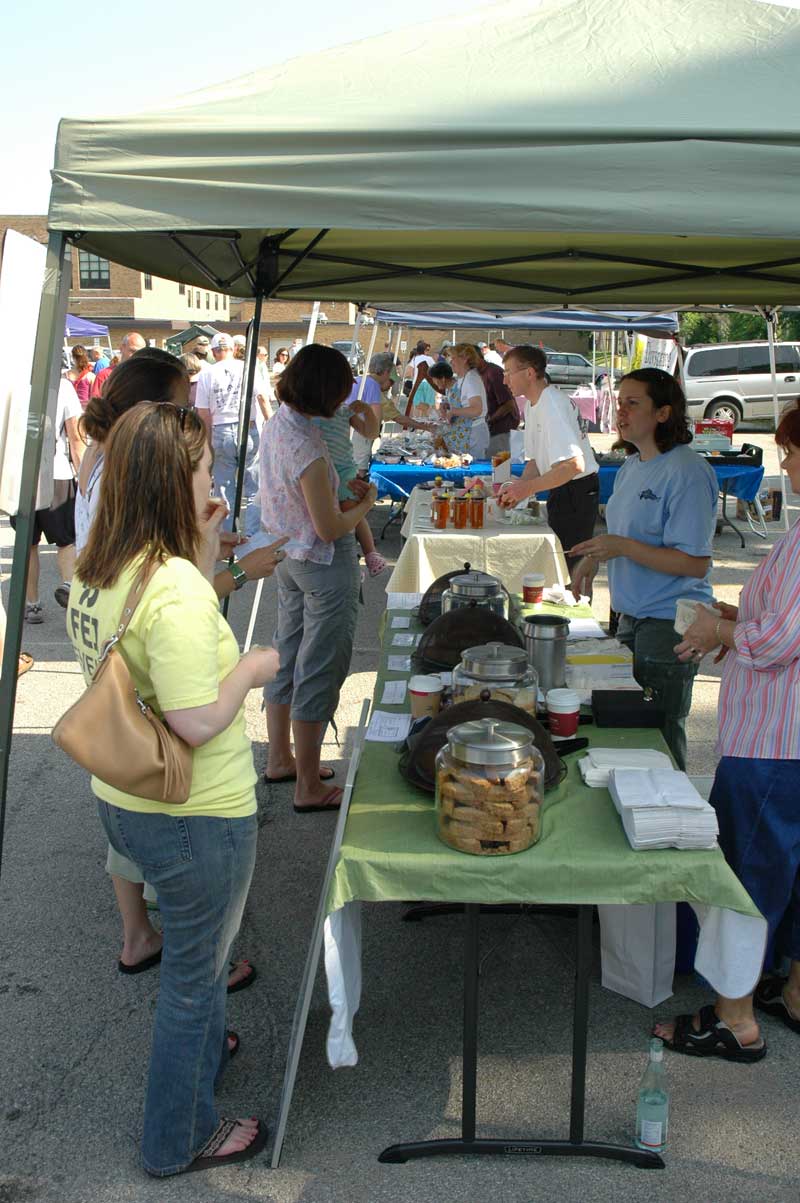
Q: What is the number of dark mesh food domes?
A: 3